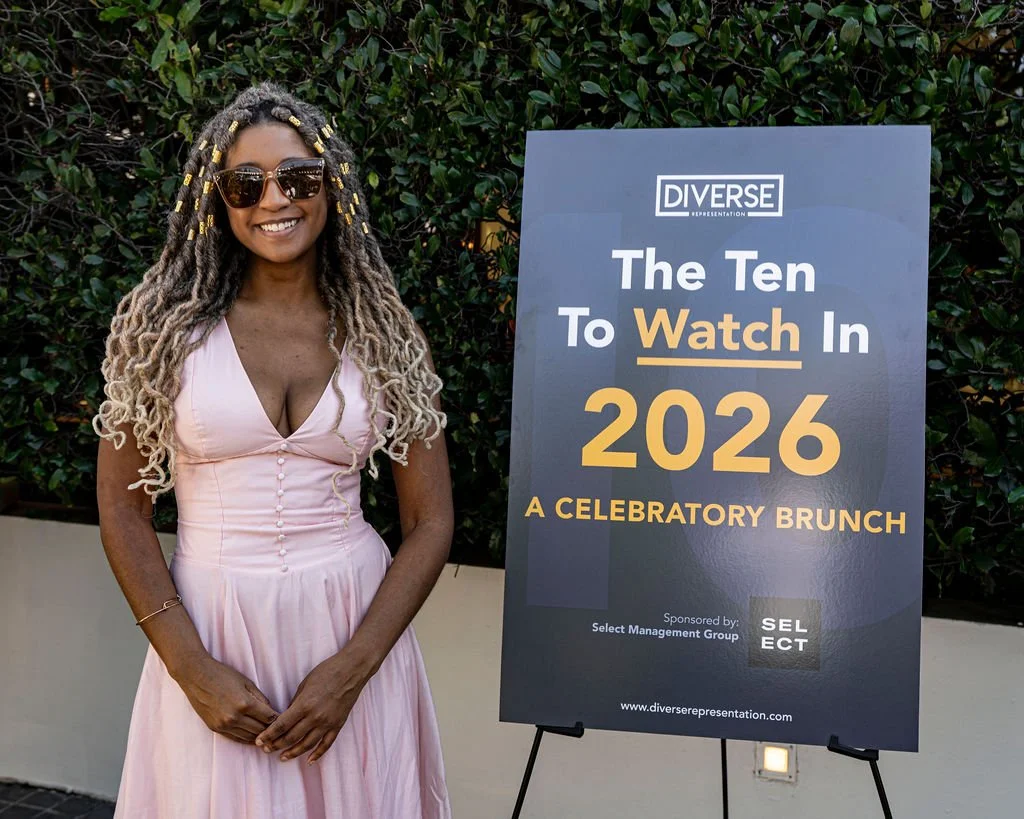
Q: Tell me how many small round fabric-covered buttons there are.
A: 9